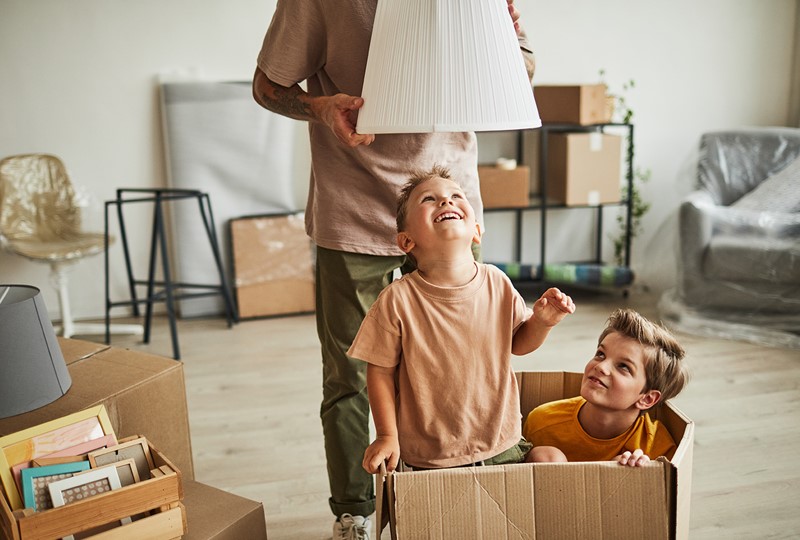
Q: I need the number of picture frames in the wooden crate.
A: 7